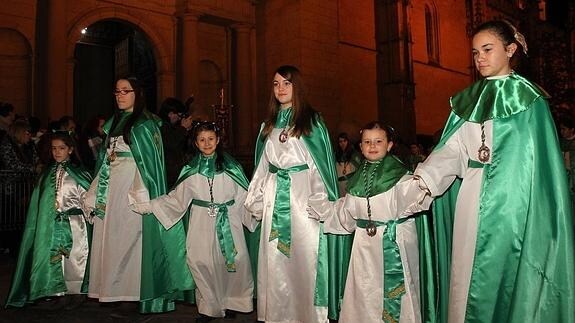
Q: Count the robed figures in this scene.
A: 6